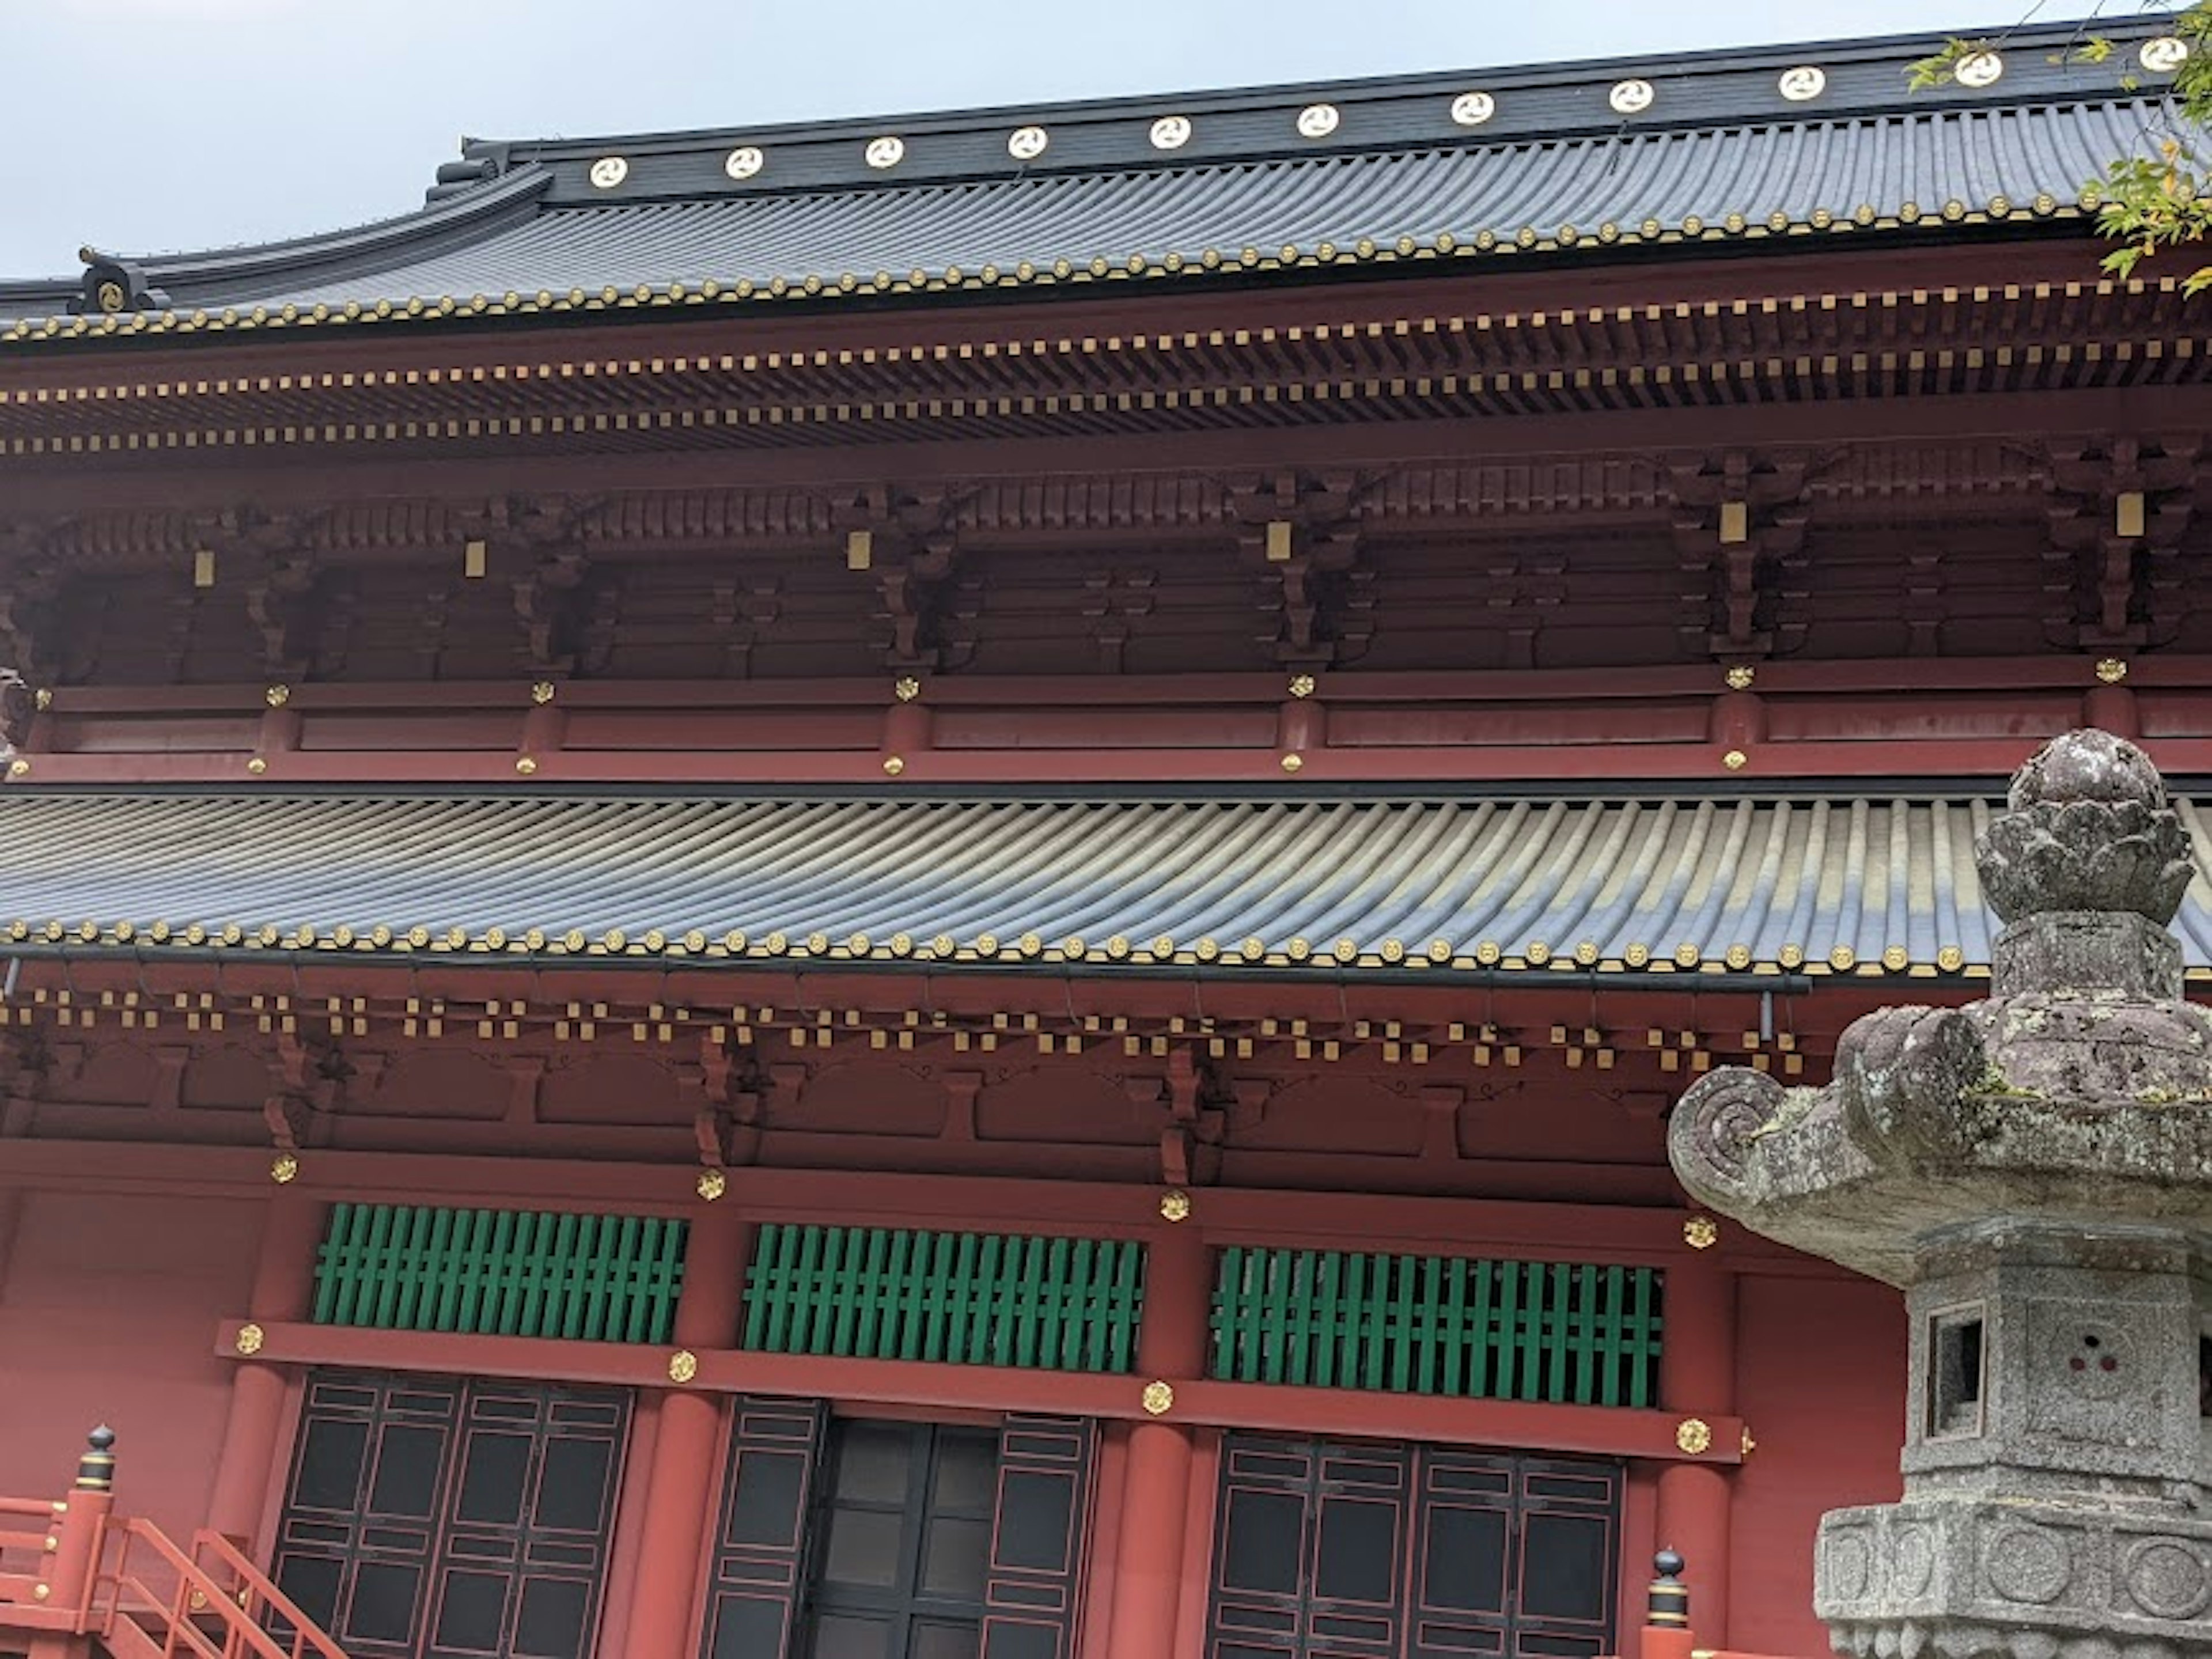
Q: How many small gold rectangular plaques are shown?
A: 6